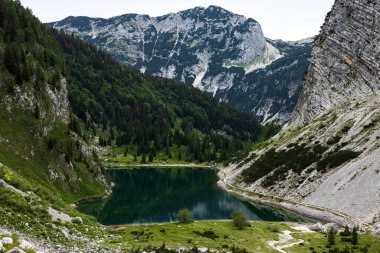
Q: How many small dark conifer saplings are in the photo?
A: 3